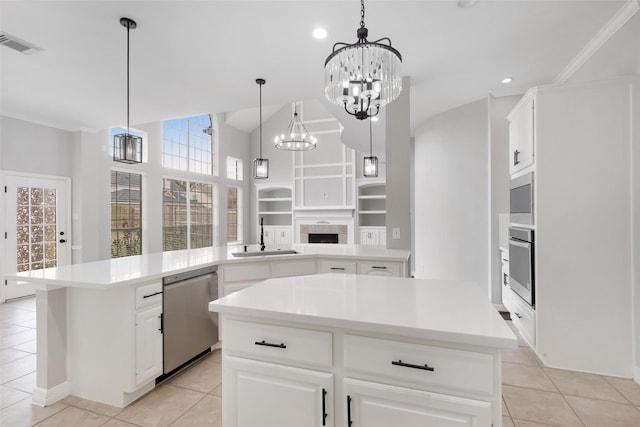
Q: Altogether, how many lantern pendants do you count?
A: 3